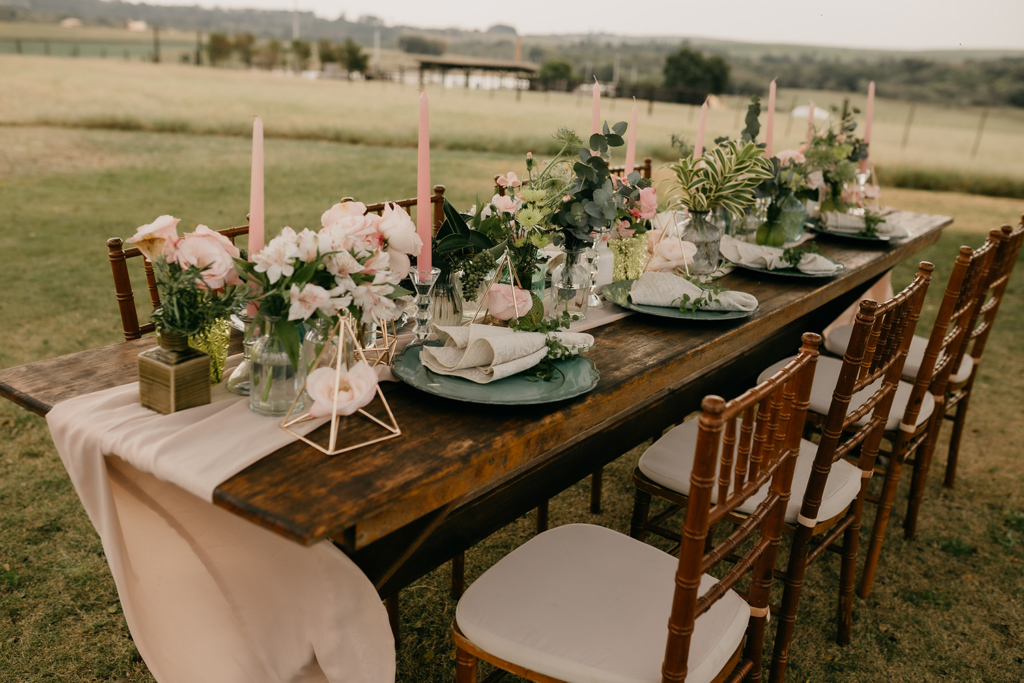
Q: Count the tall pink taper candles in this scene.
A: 8